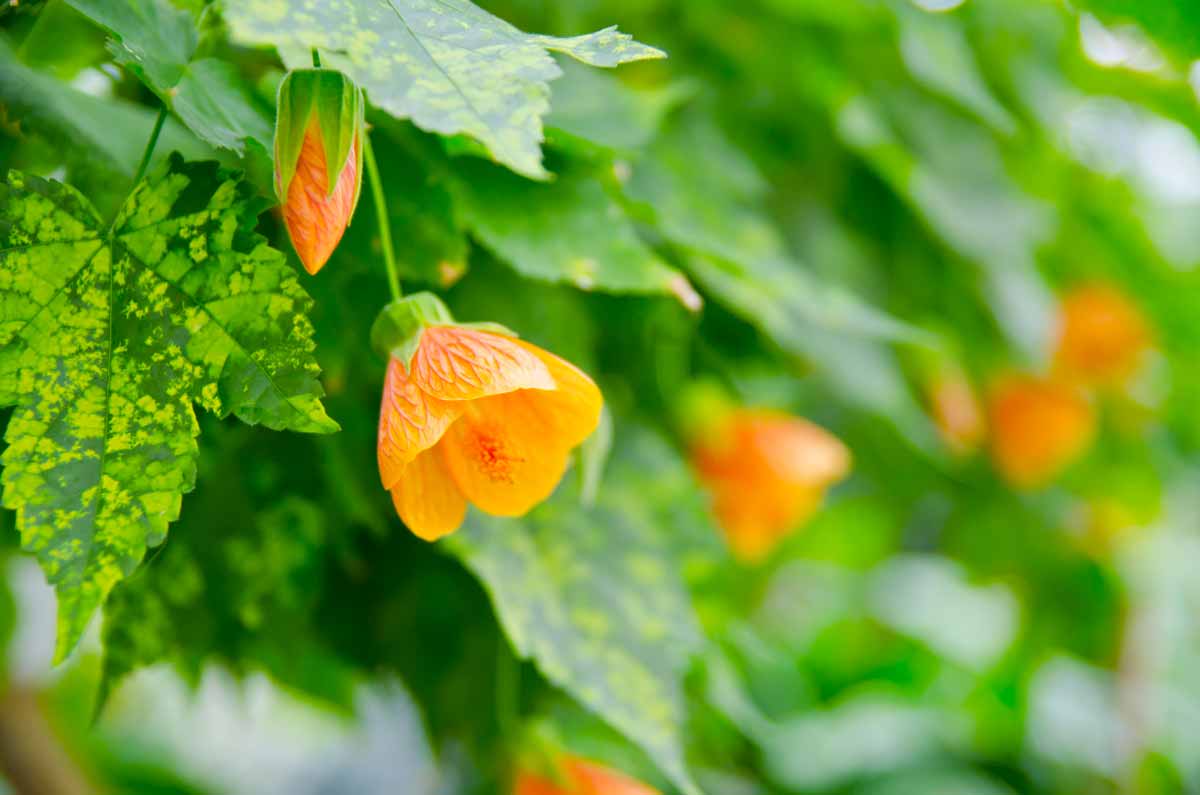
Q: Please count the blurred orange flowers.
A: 5